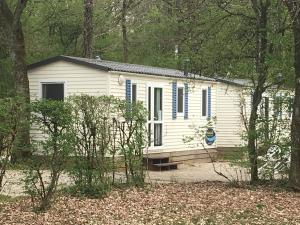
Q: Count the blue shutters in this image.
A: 4